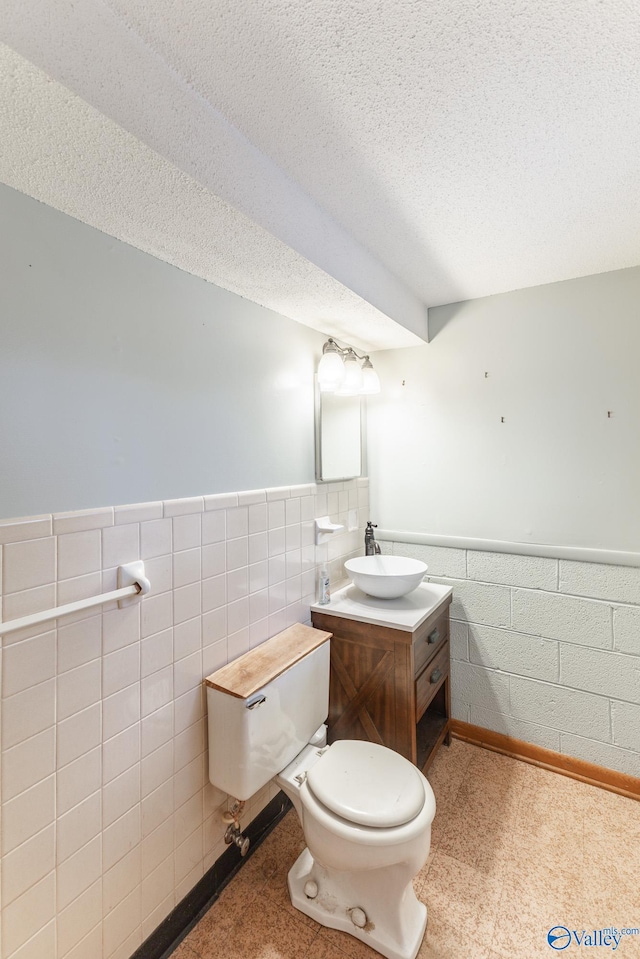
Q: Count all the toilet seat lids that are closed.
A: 1